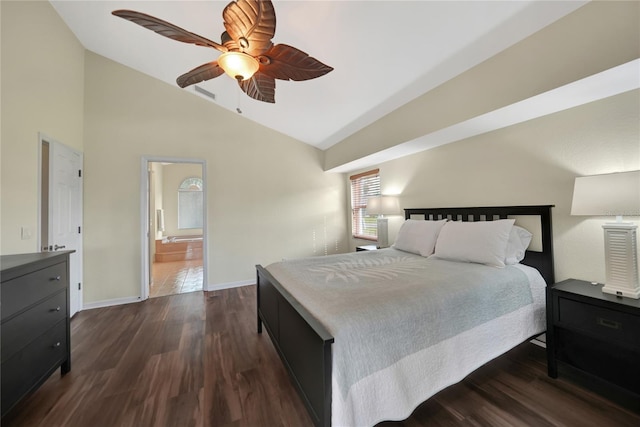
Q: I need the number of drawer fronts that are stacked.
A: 3